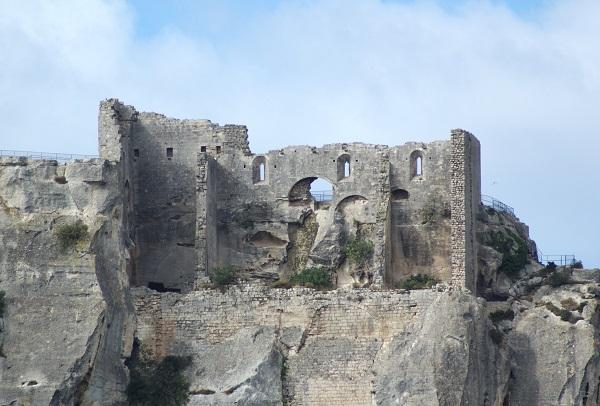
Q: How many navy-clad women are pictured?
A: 0